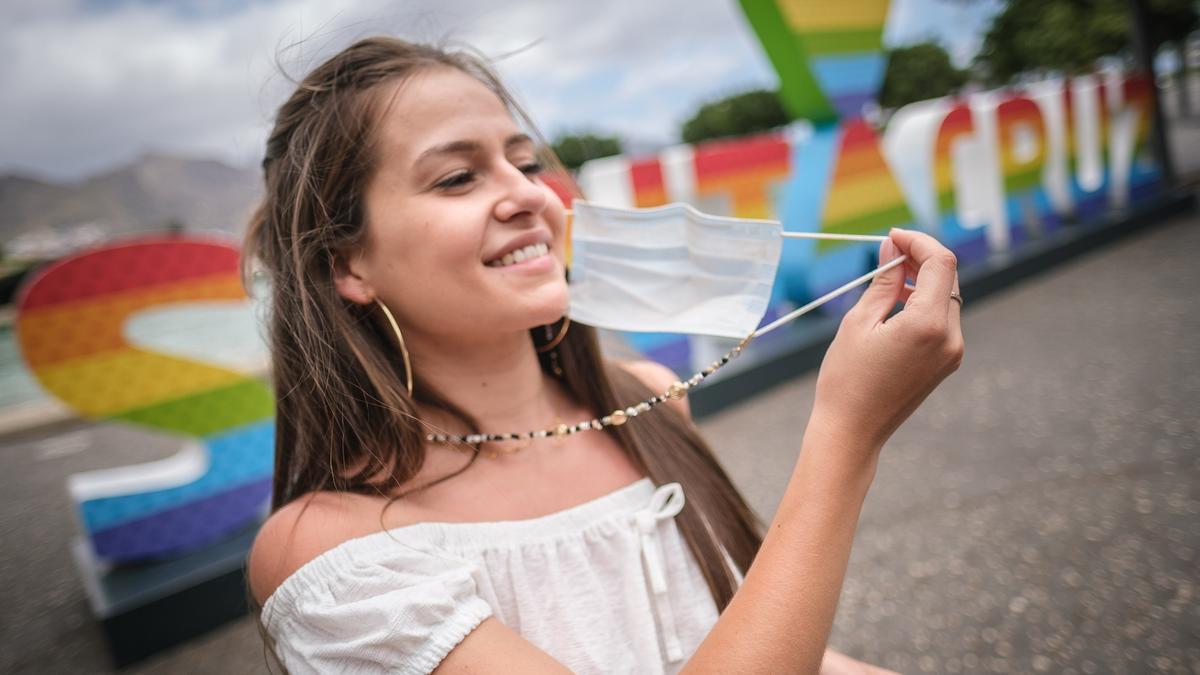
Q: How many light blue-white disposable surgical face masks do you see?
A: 1